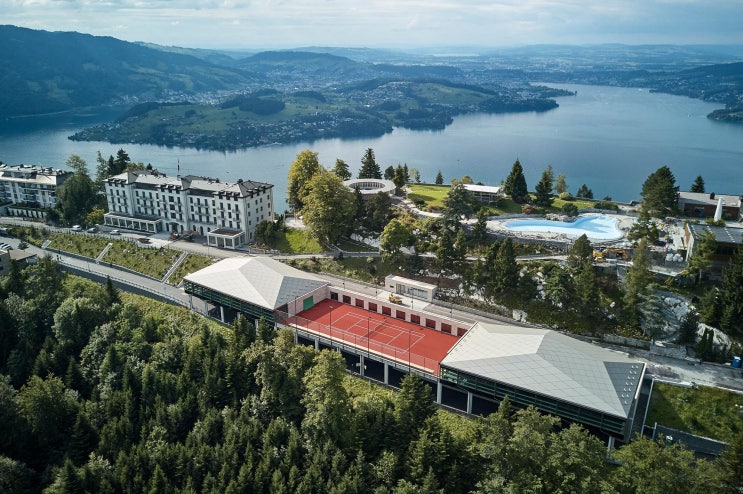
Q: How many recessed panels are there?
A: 10